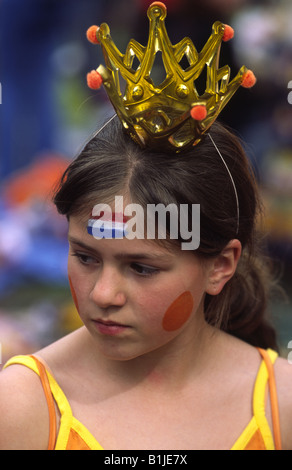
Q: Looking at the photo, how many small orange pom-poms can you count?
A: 6